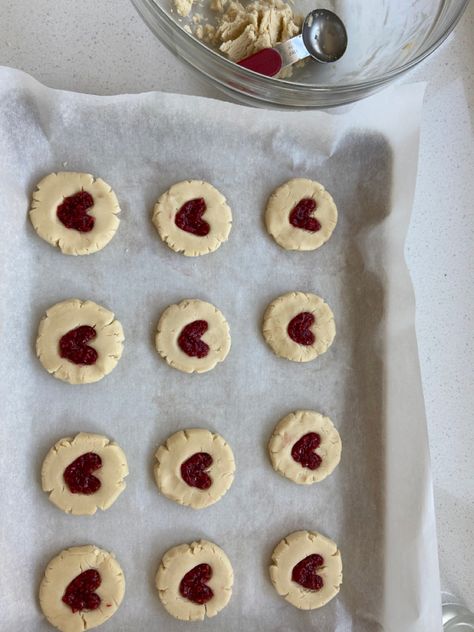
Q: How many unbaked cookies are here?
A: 12